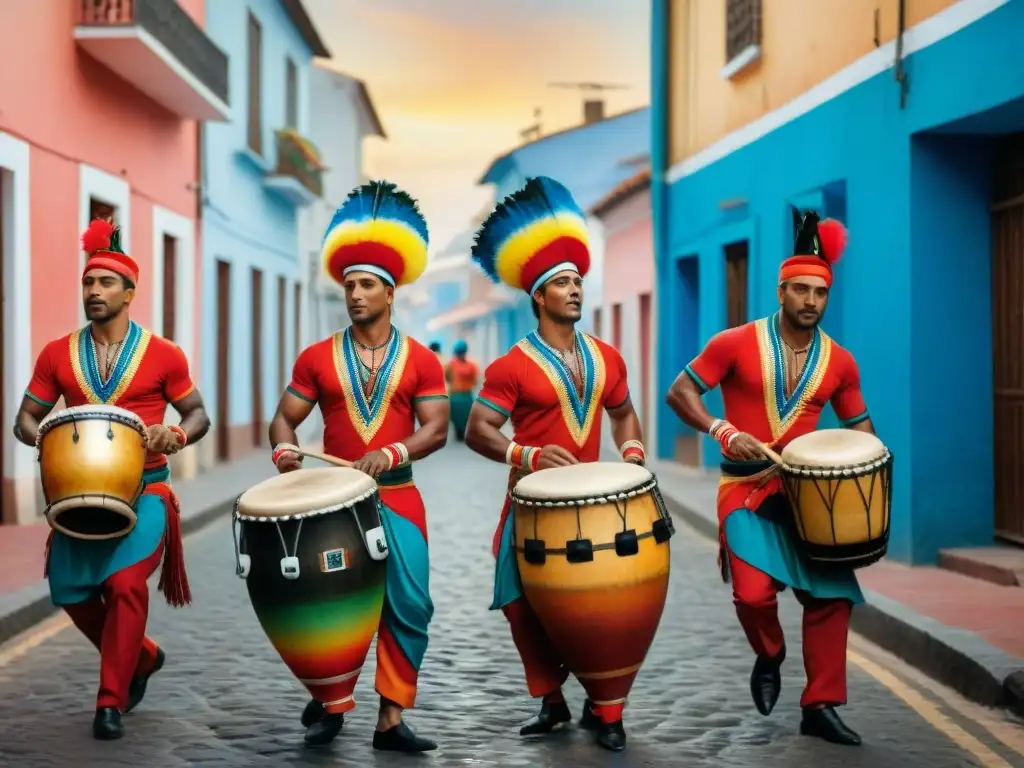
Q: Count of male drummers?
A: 4